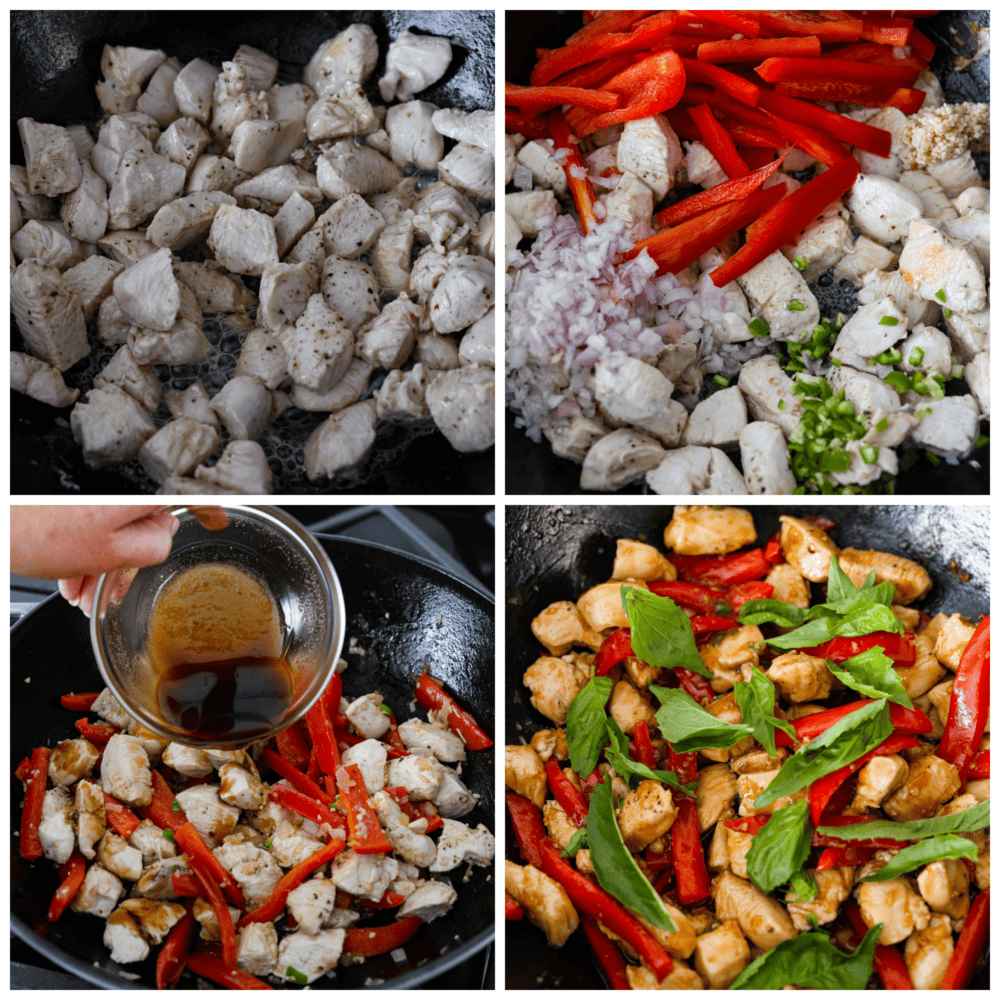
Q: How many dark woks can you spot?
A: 4